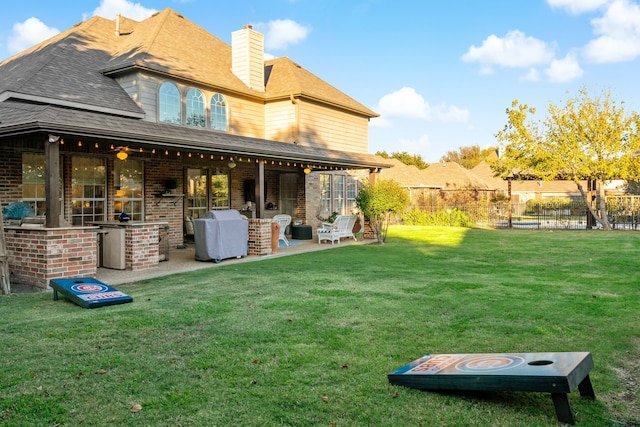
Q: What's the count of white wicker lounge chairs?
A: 2